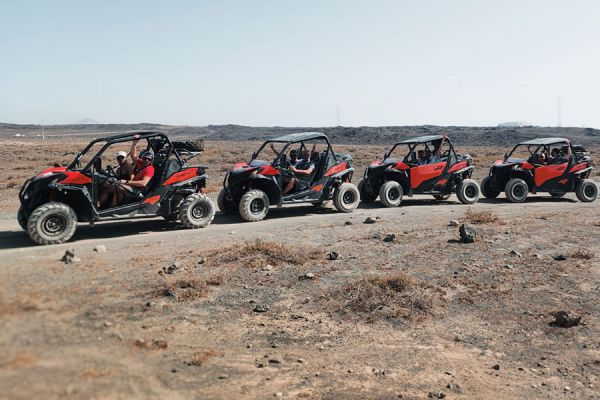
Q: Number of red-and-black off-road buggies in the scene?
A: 4